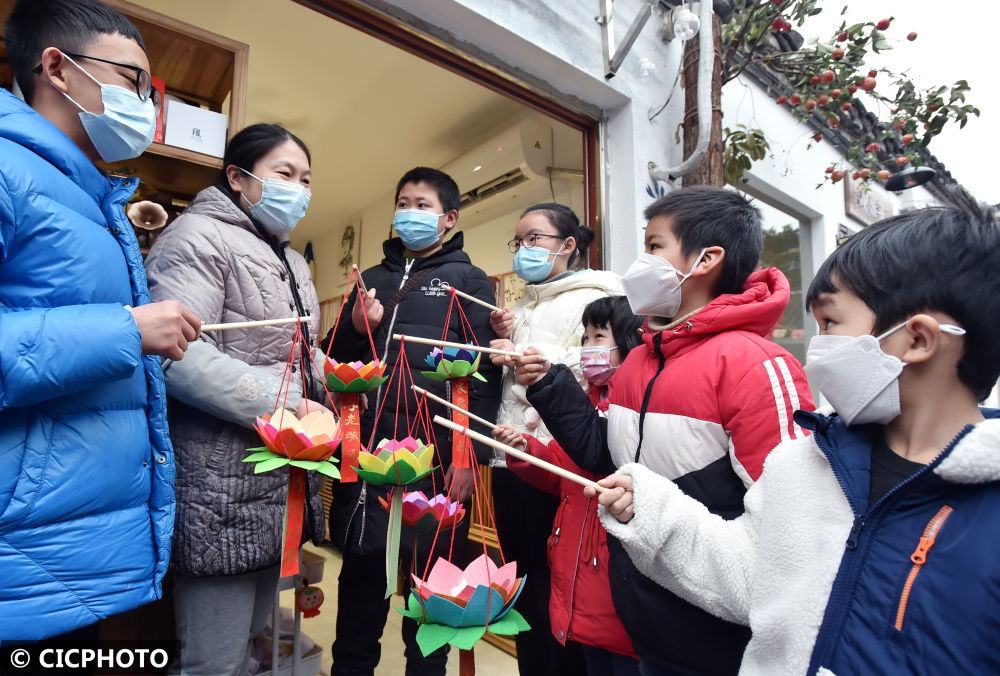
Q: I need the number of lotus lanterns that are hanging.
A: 6